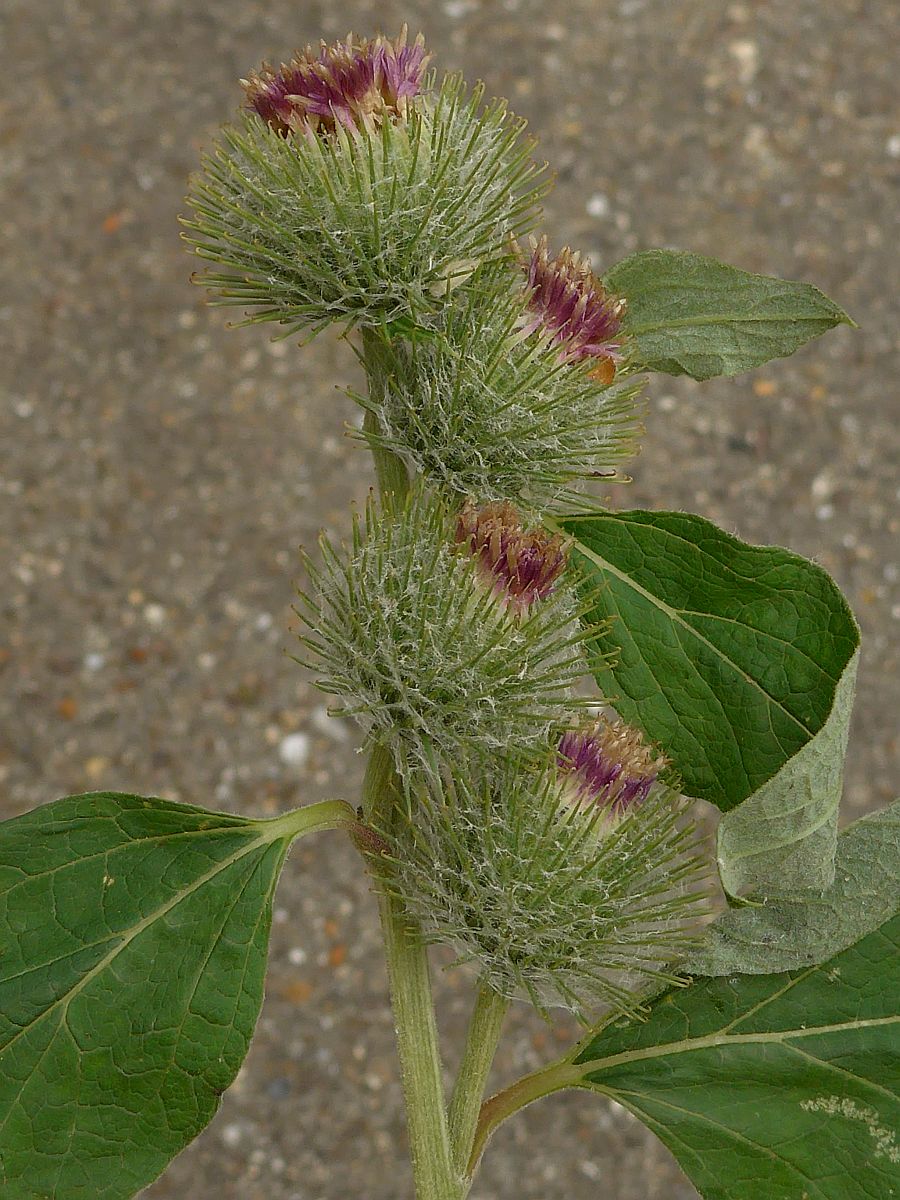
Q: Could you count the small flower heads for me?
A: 4